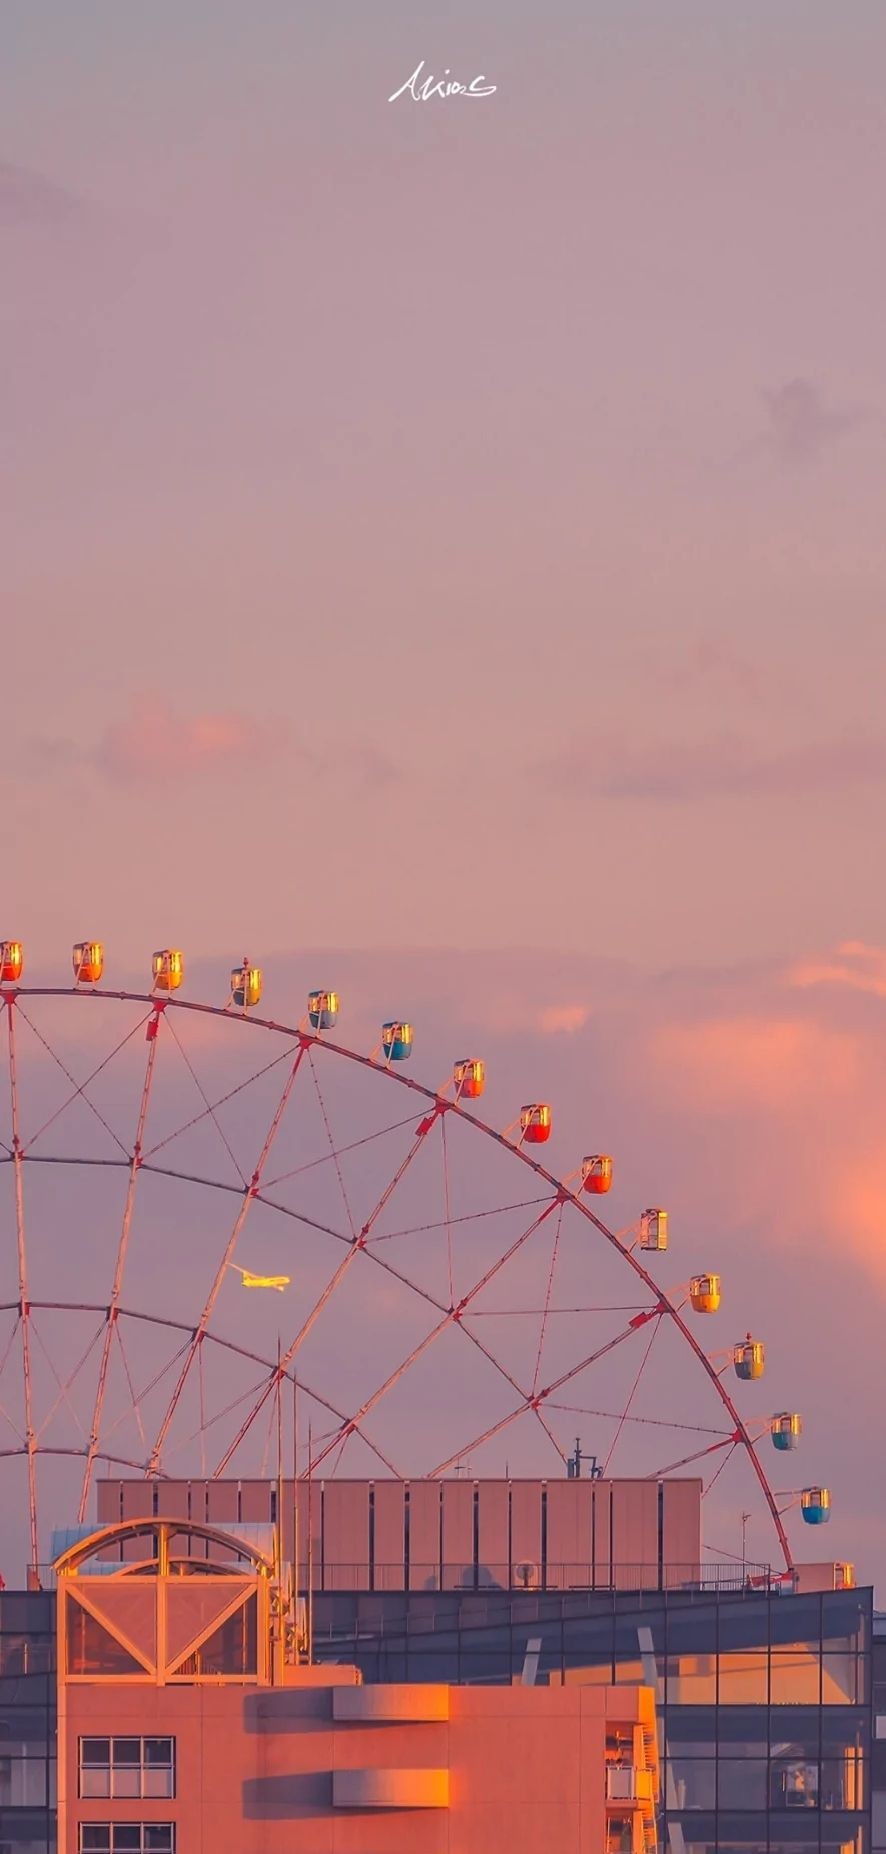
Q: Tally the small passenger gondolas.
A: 15